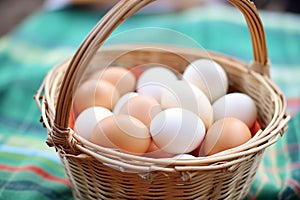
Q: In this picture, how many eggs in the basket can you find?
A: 13